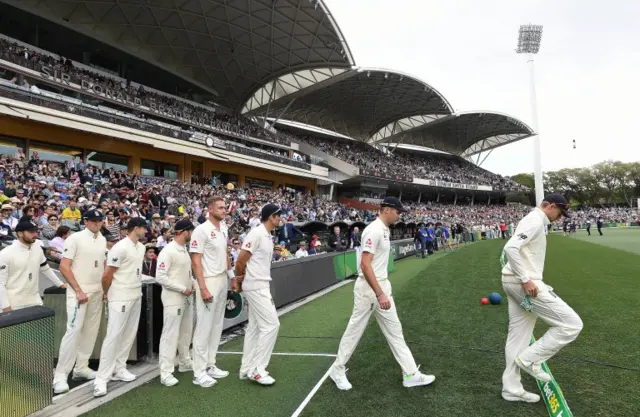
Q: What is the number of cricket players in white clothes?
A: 8